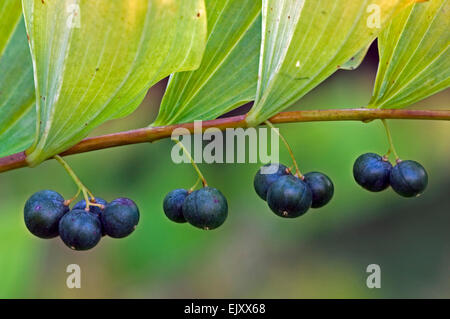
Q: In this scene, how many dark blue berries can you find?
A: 11